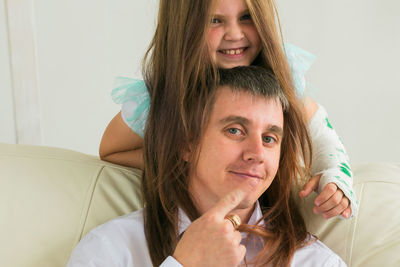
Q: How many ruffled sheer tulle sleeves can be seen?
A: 2